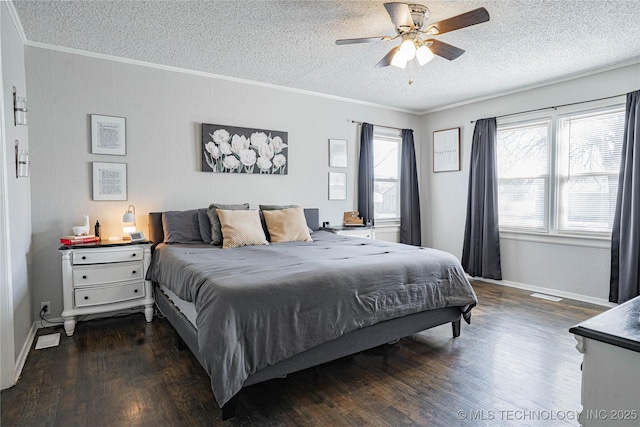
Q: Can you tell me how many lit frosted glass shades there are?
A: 3